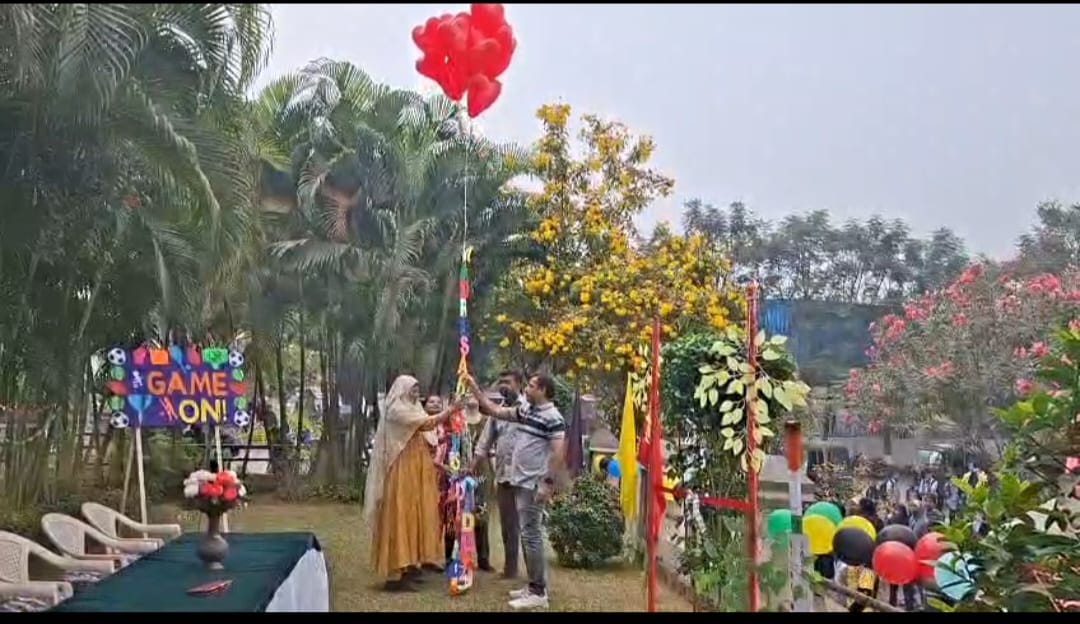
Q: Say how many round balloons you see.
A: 9